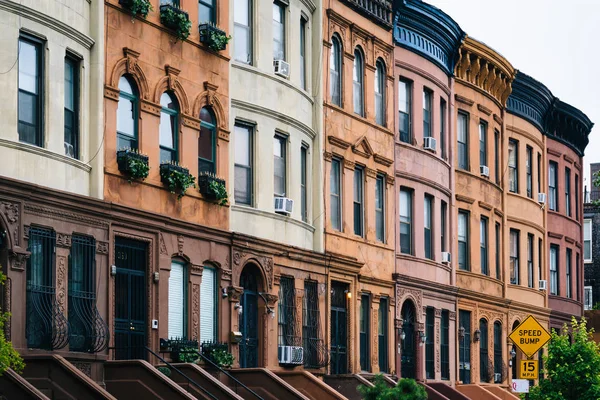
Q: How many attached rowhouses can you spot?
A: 8